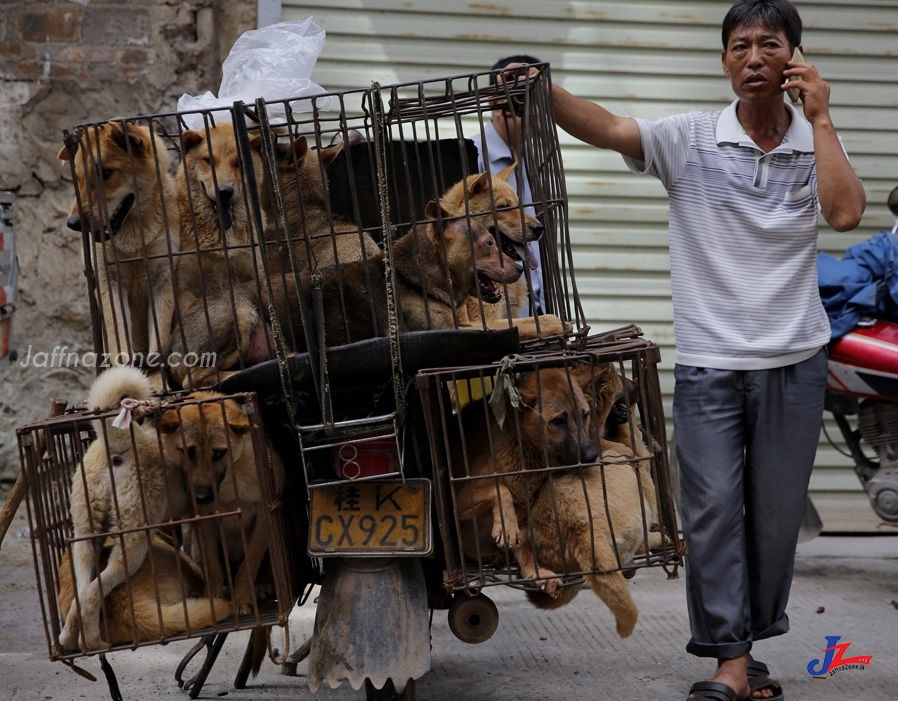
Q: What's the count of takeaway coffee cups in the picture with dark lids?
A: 0